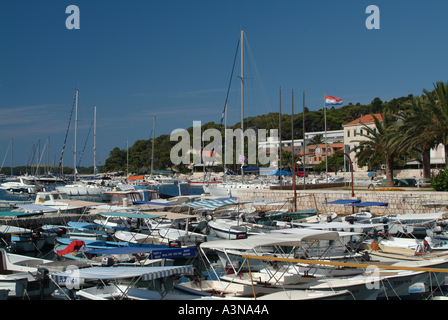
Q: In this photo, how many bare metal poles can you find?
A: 3